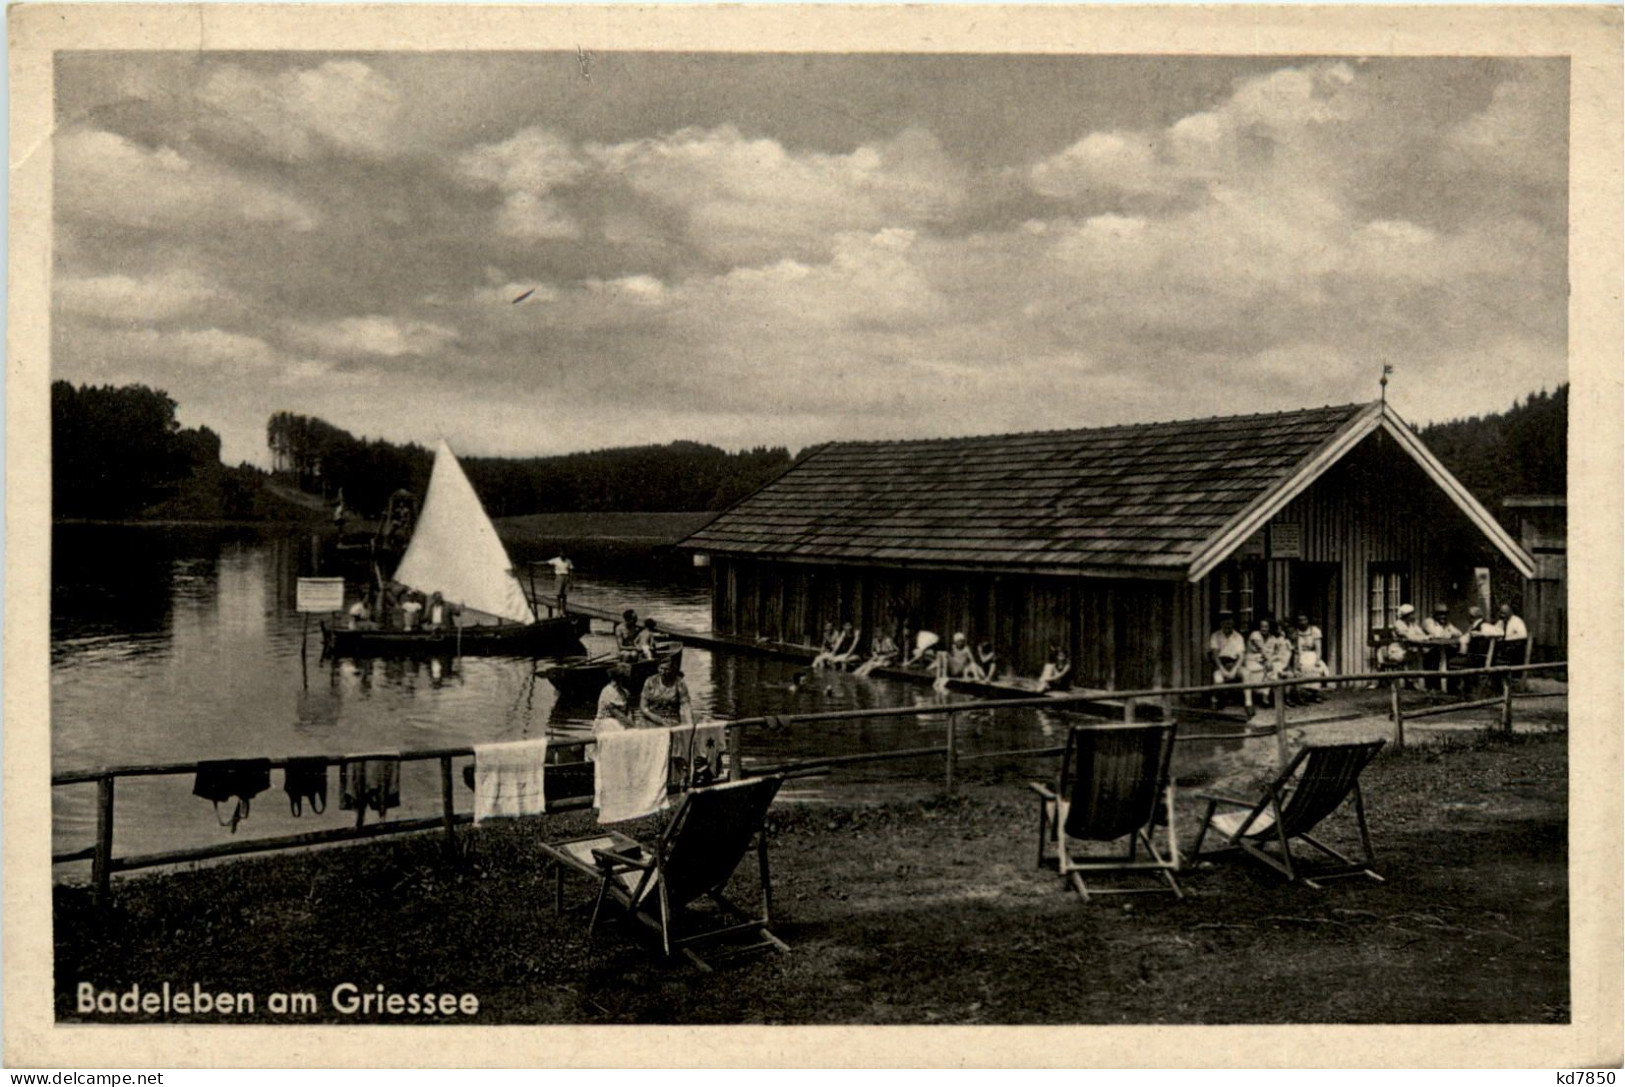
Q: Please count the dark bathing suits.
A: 2